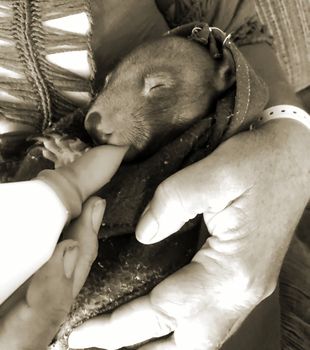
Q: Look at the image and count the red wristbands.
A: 0